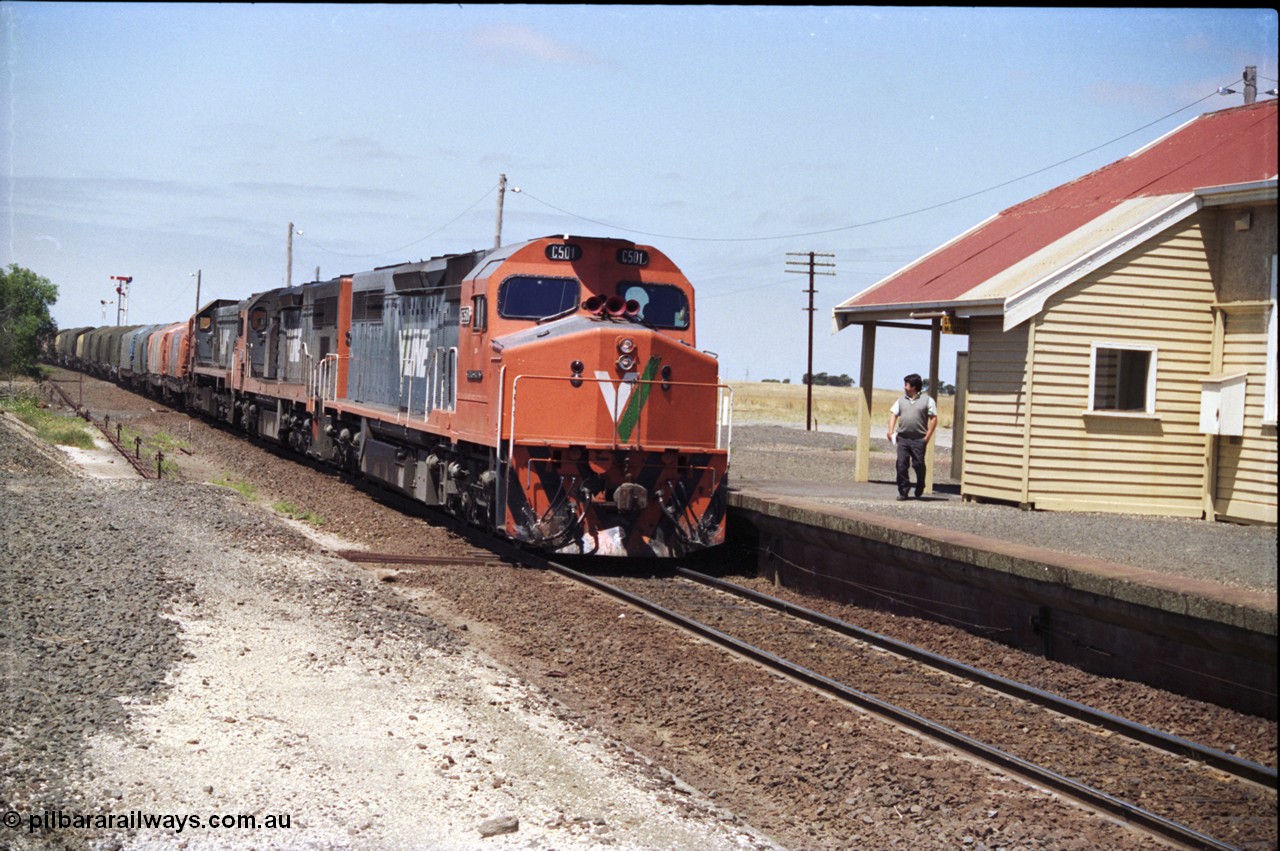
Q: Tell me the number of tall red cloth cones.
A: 0